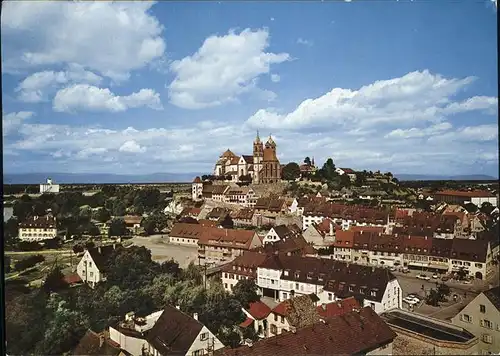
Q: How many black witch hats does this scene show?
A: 0